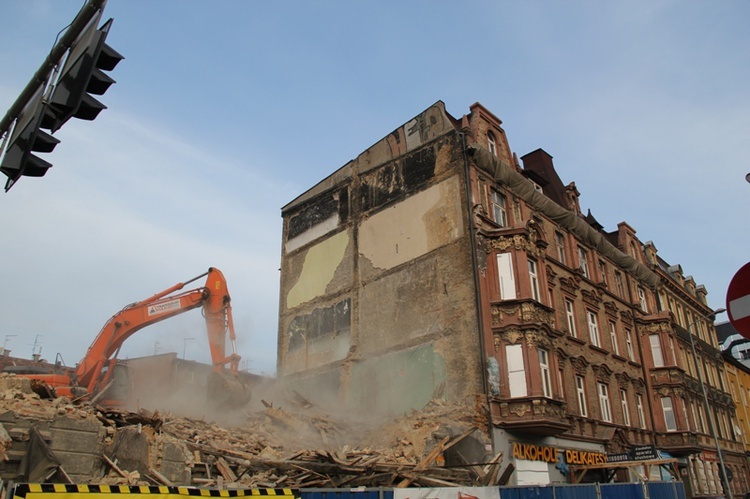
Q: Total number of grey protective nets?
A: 1